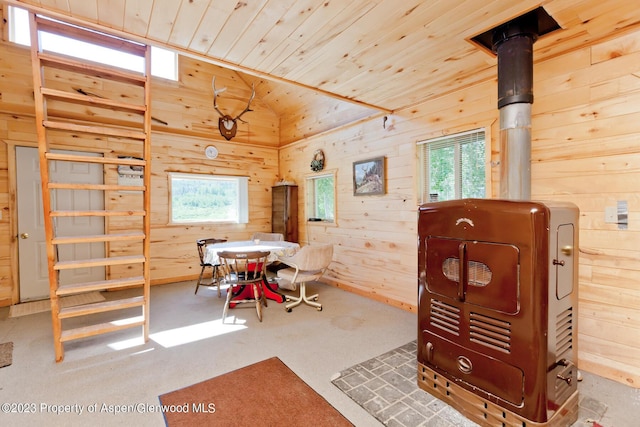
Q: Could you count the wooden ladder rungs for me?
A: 12